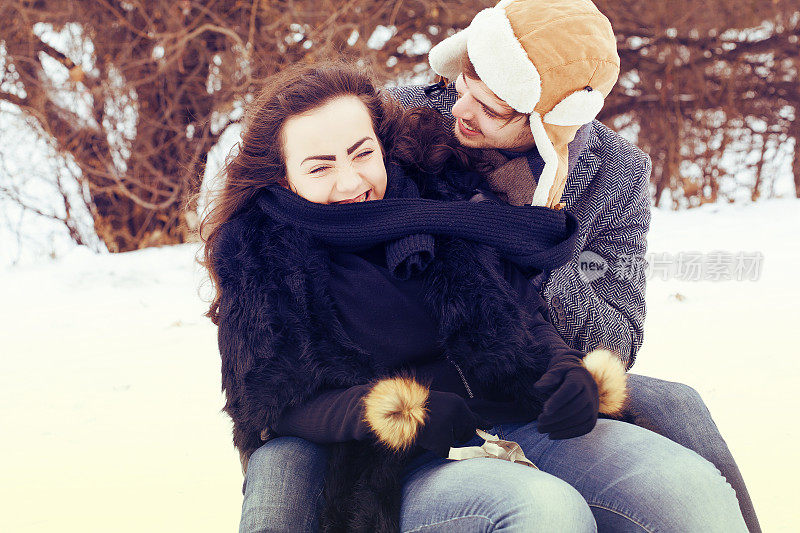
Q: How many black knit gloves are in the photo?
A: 2